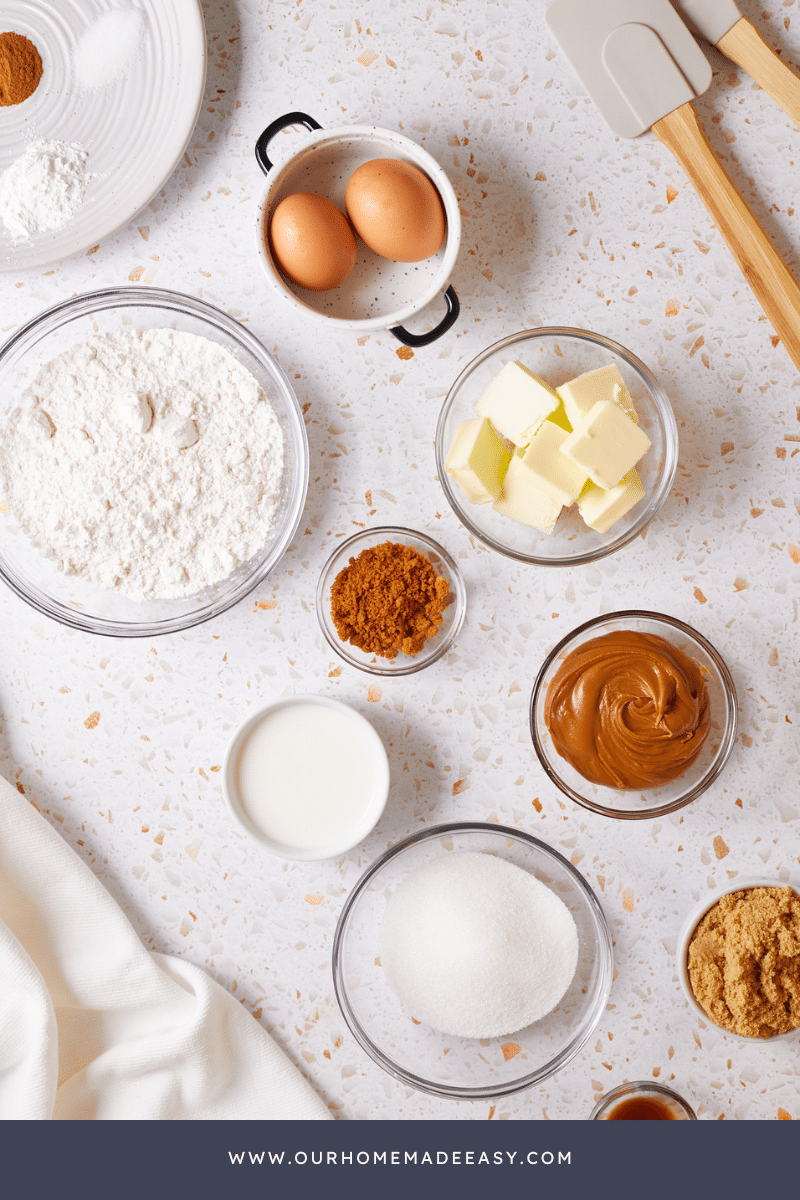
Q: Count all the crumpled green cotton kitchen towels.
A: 0